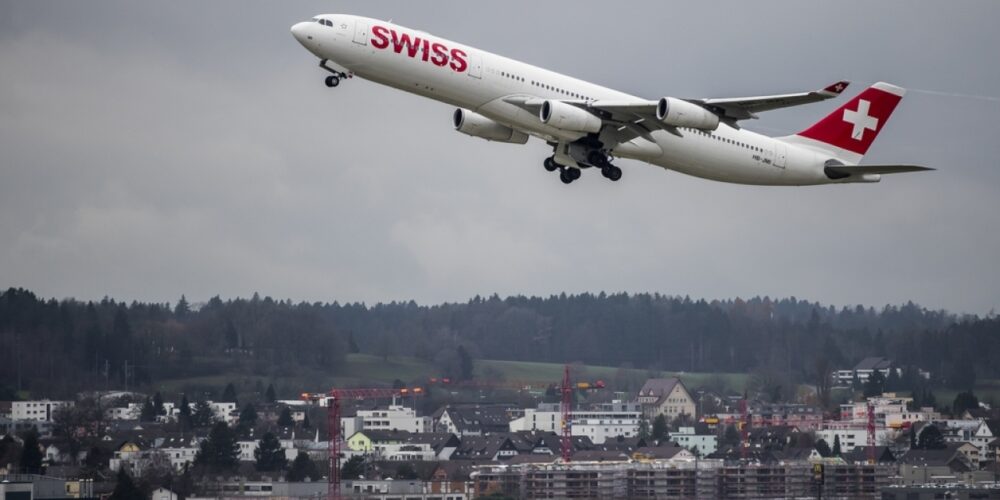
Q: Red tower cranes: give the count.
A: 4